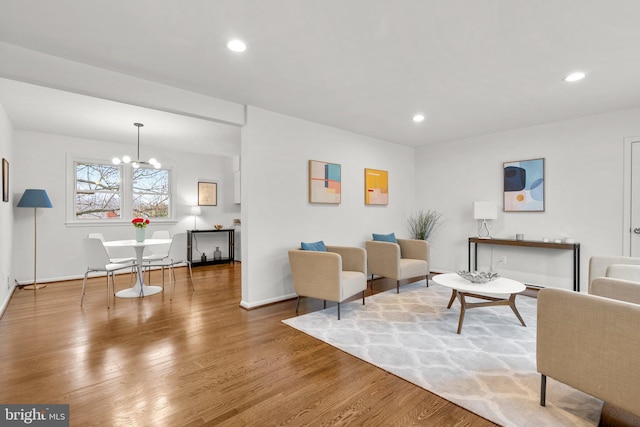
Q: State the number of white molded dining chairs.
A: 4